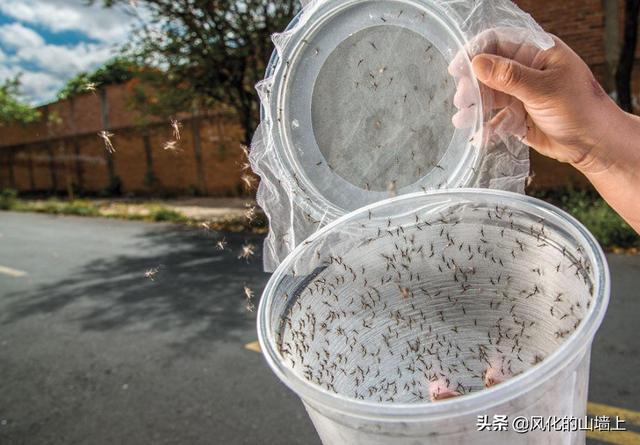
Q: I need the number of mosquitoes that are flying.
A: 14